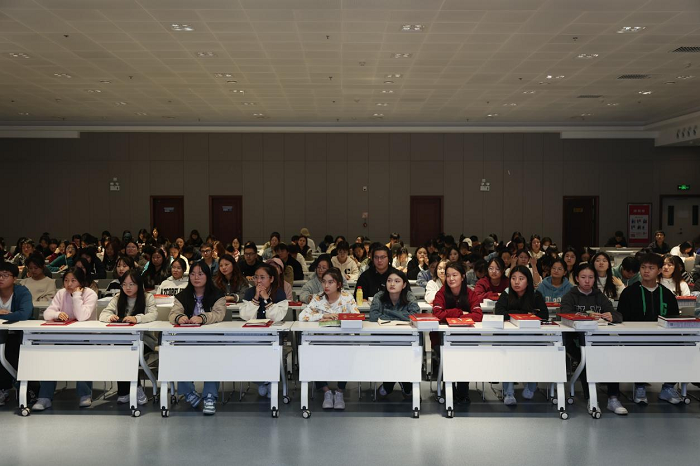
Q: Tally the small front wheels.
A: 9